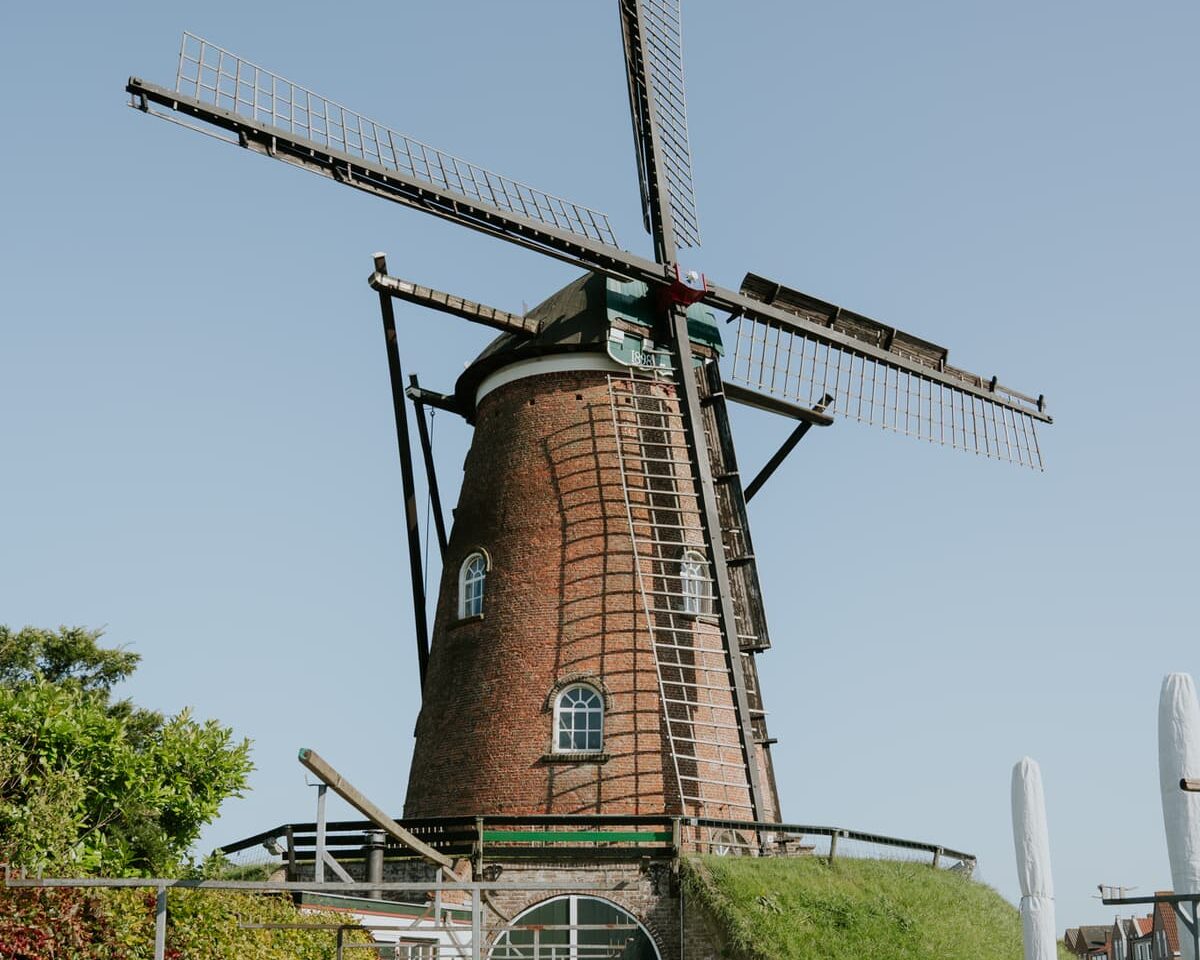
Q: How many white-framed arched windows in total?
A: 3